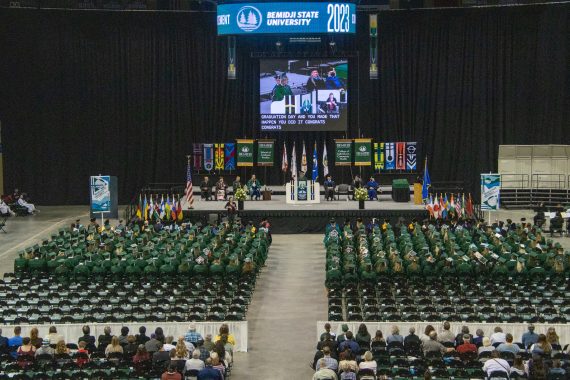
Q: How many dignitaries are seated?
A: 7